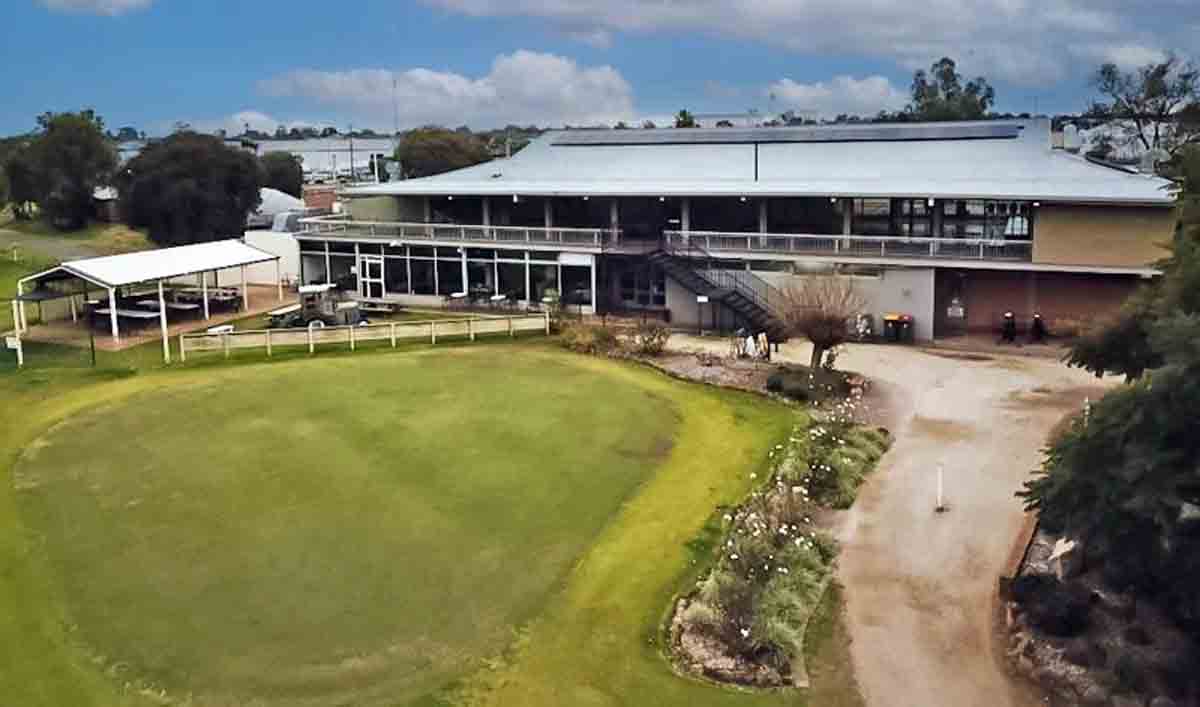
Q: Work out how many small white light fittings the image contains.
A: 8